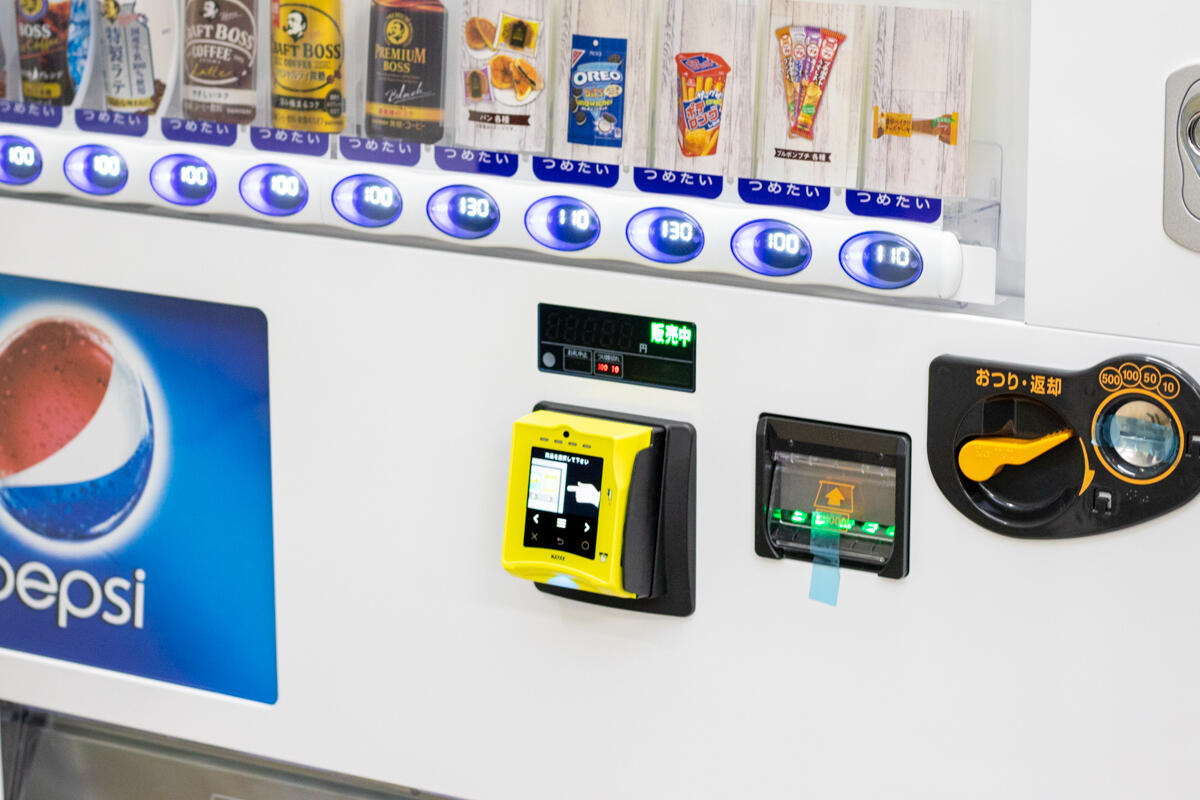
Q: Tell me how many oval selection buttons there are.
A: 10